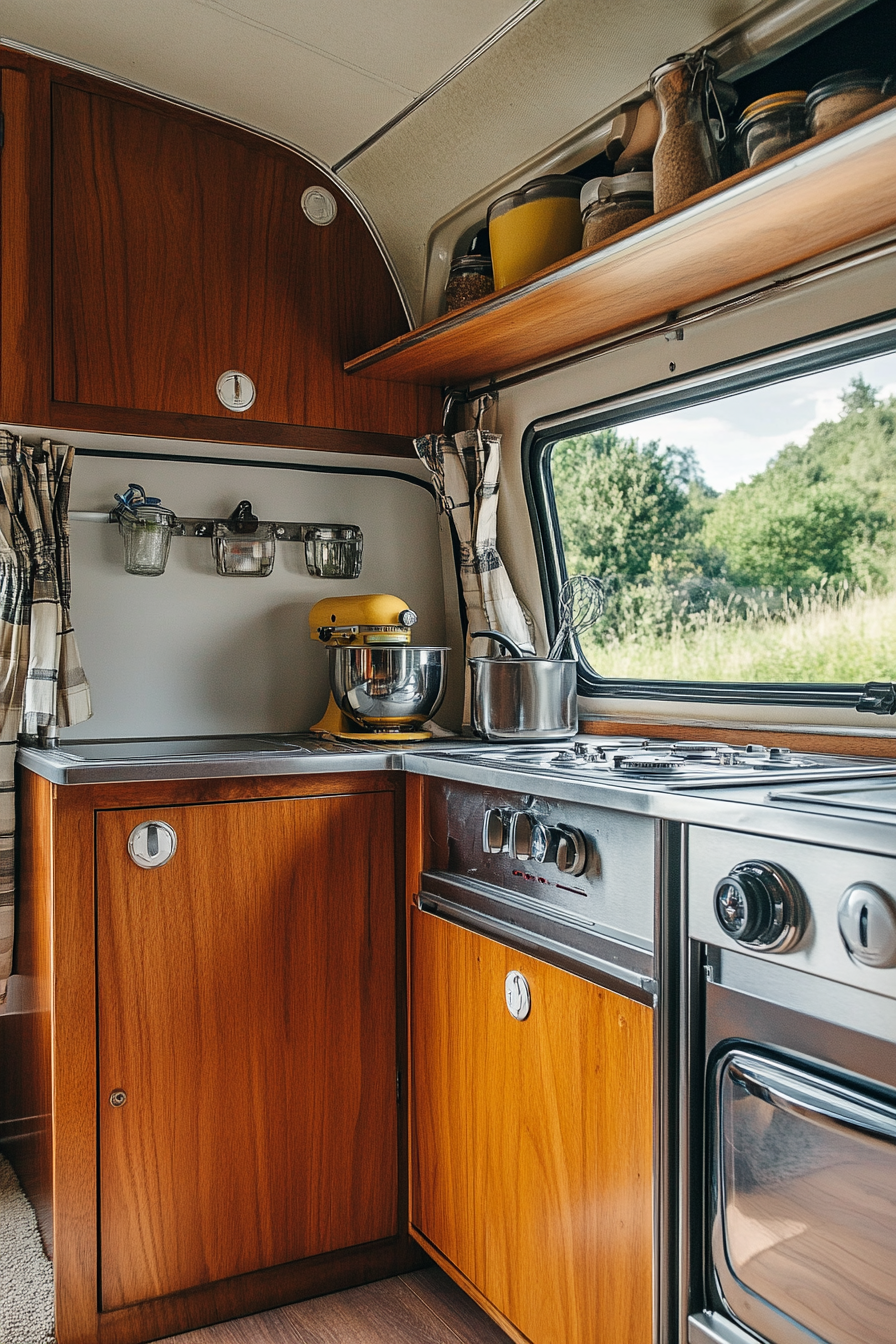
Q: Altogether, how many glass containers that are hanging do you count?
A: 3